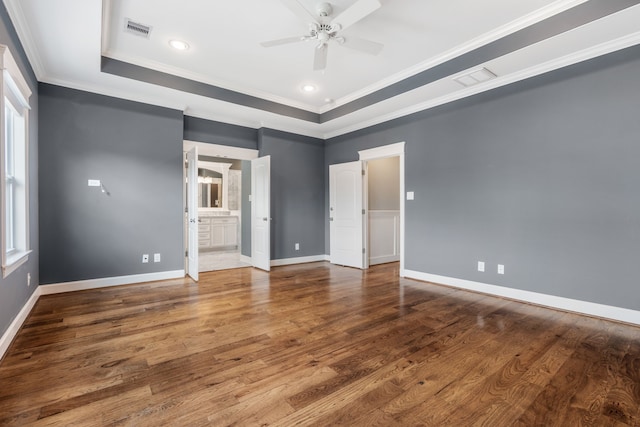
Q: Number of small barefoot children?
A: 0